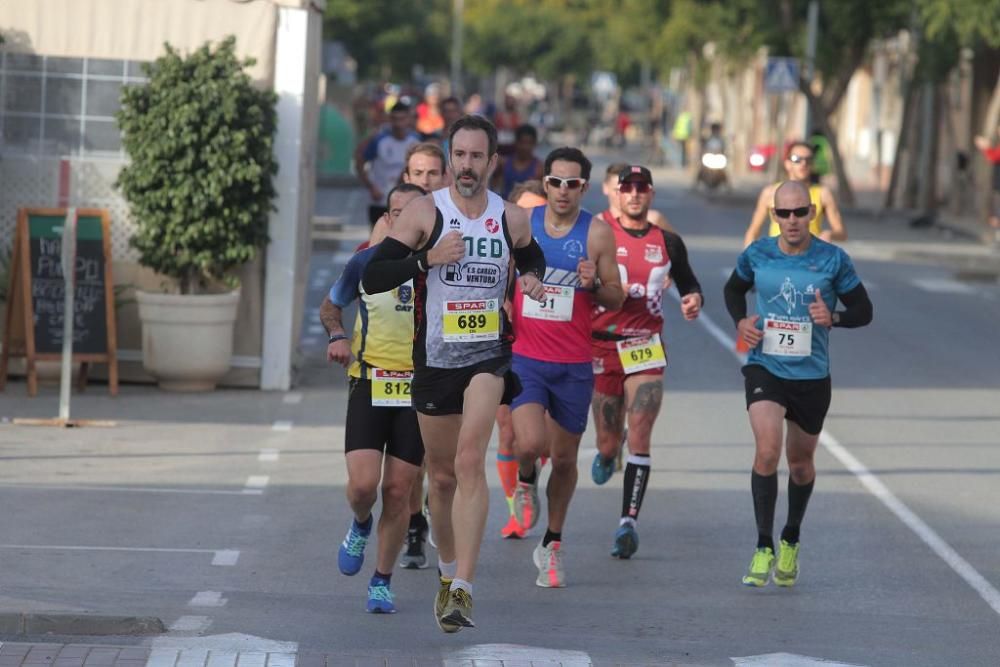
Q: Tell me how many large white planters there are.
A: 1